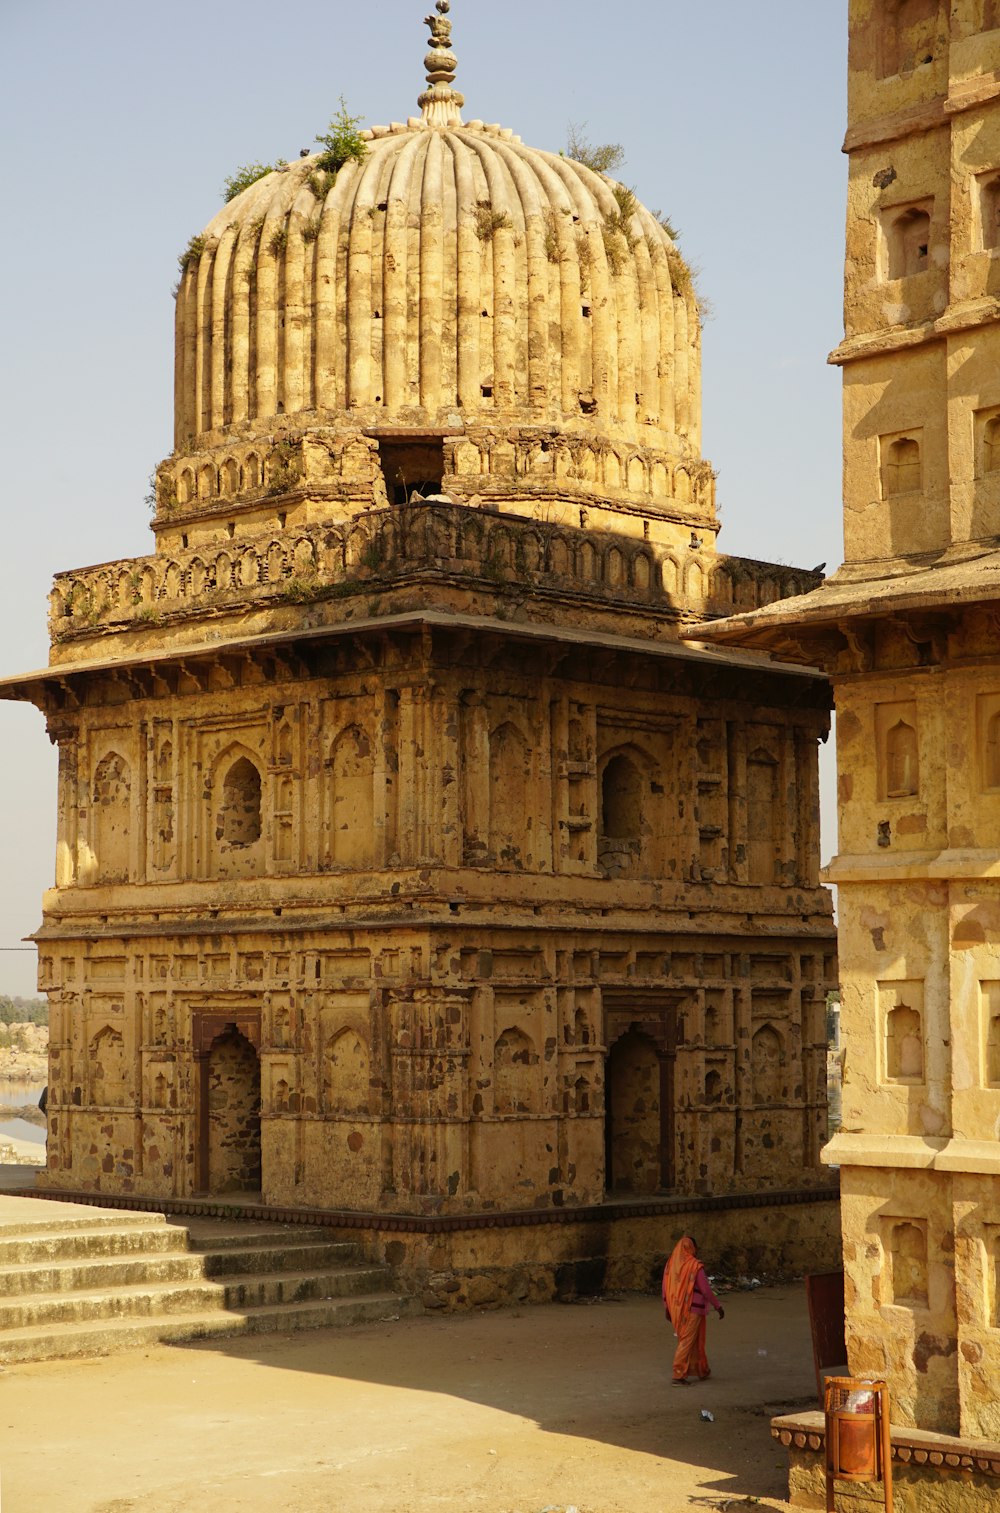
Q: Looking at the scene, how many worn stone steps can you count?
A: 5